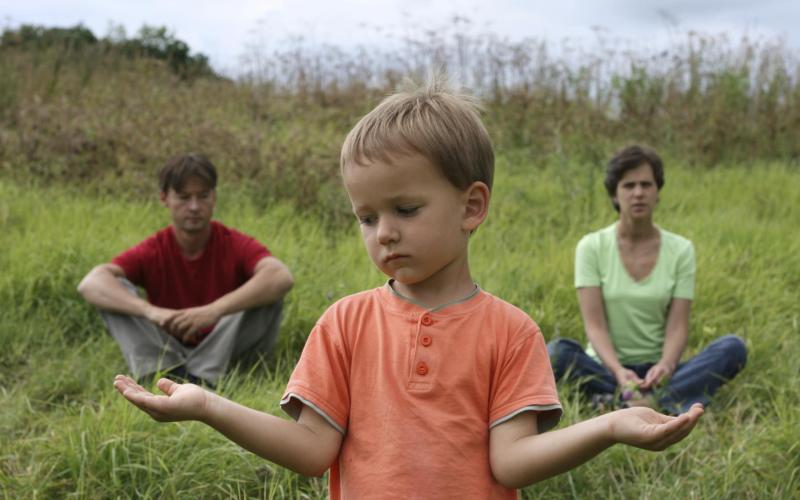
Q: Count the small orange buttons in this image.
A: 3